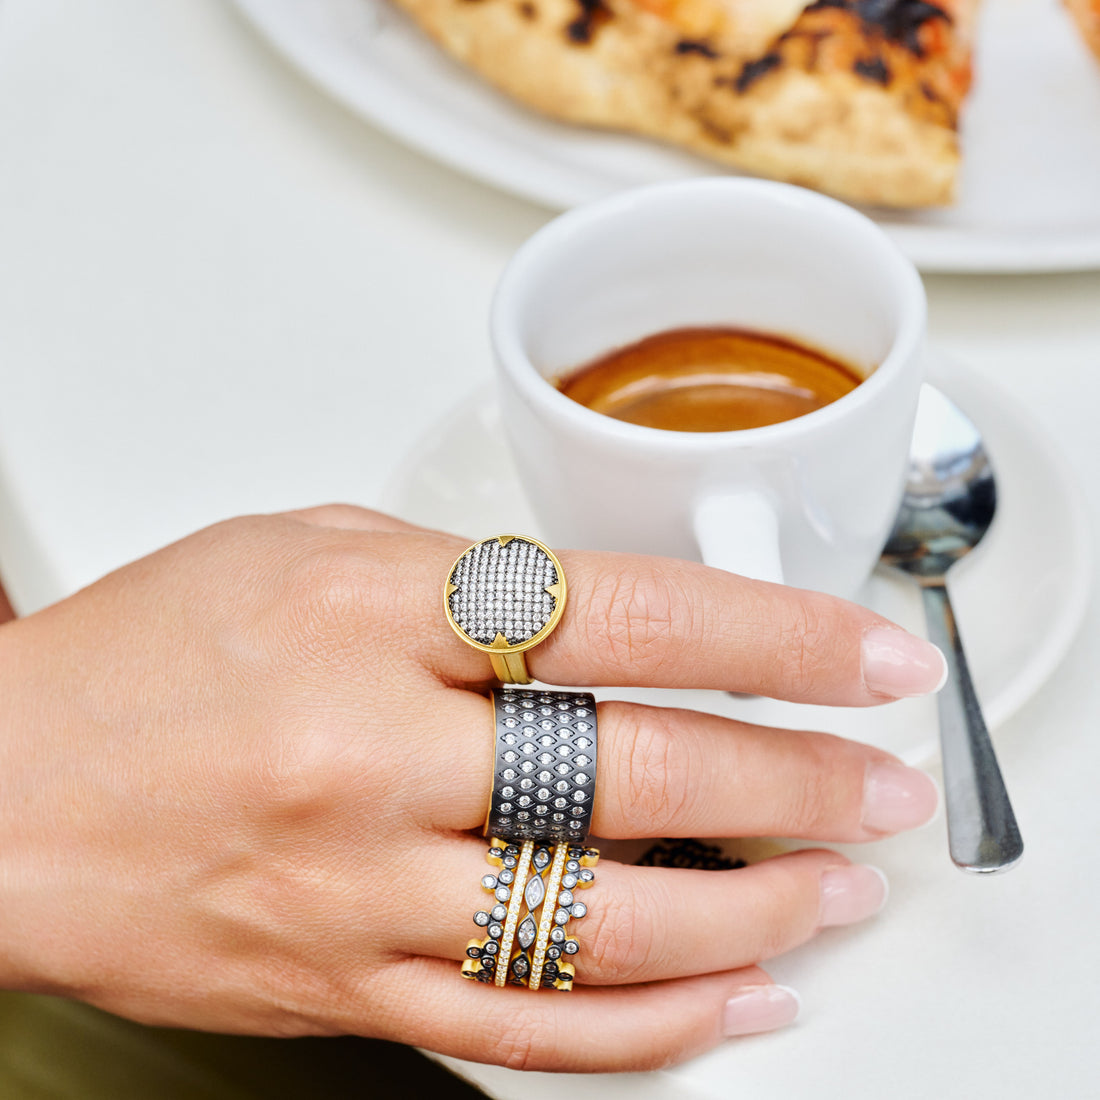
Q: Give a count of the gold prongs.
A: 4